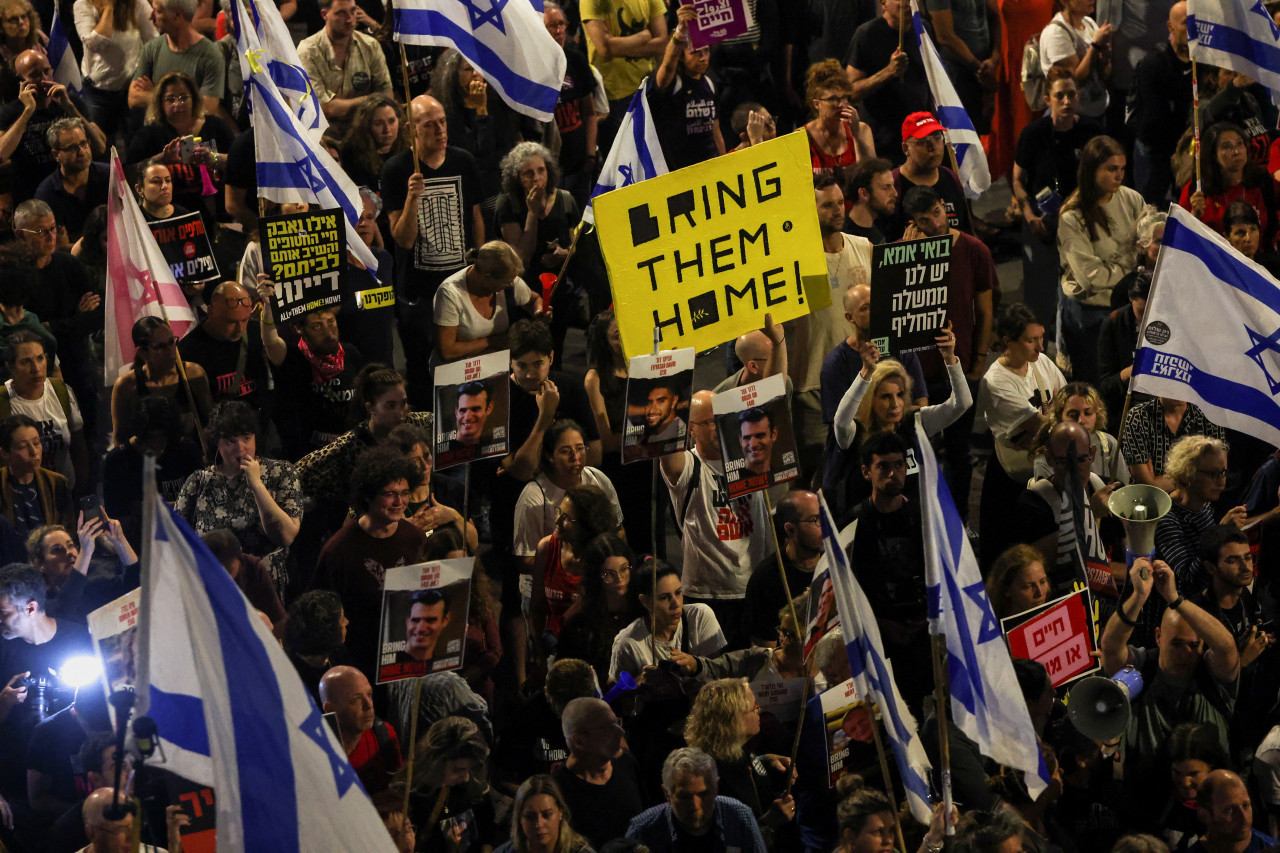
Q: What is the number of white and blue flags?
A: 11